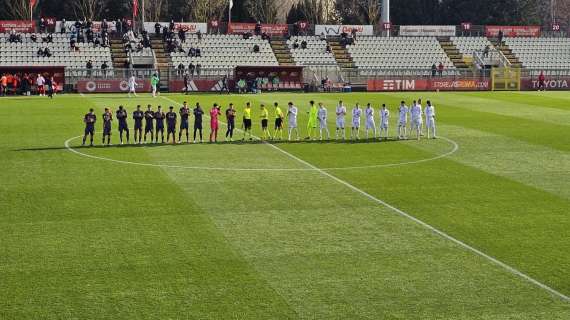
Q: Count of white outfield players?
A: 10